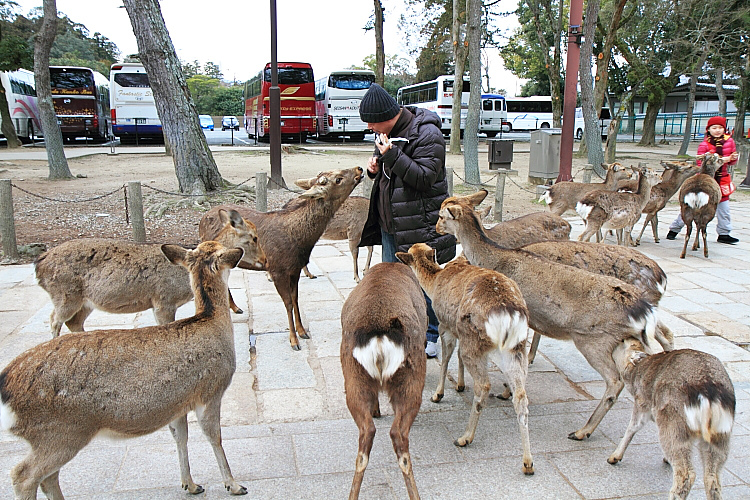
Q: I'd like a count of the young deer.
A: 1